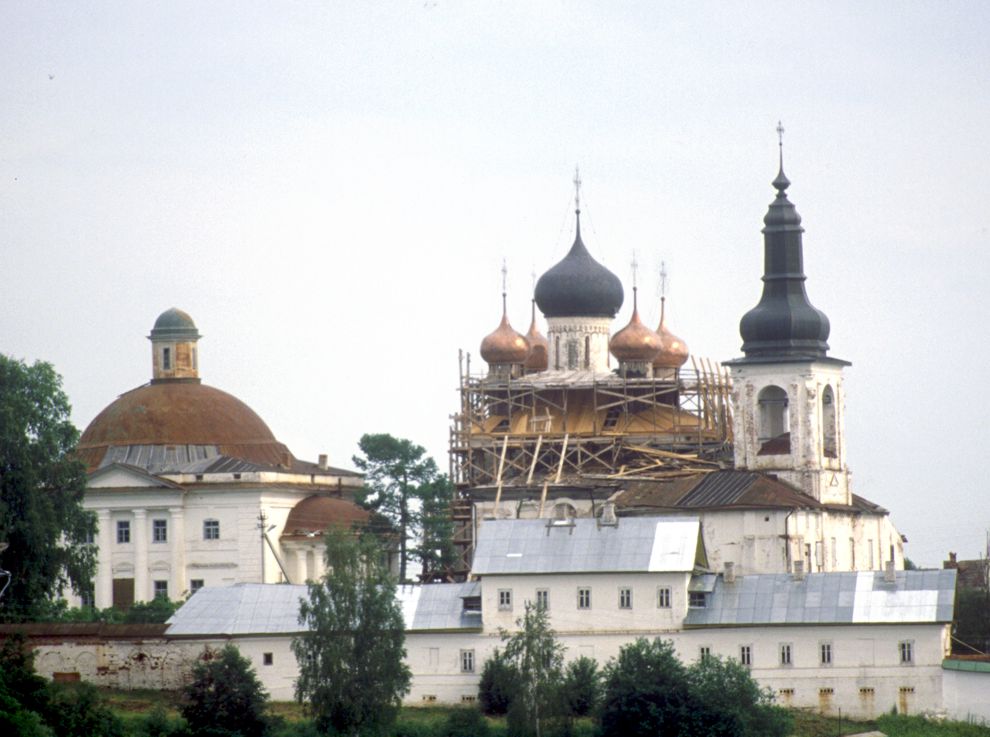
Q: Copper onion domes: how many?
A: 4